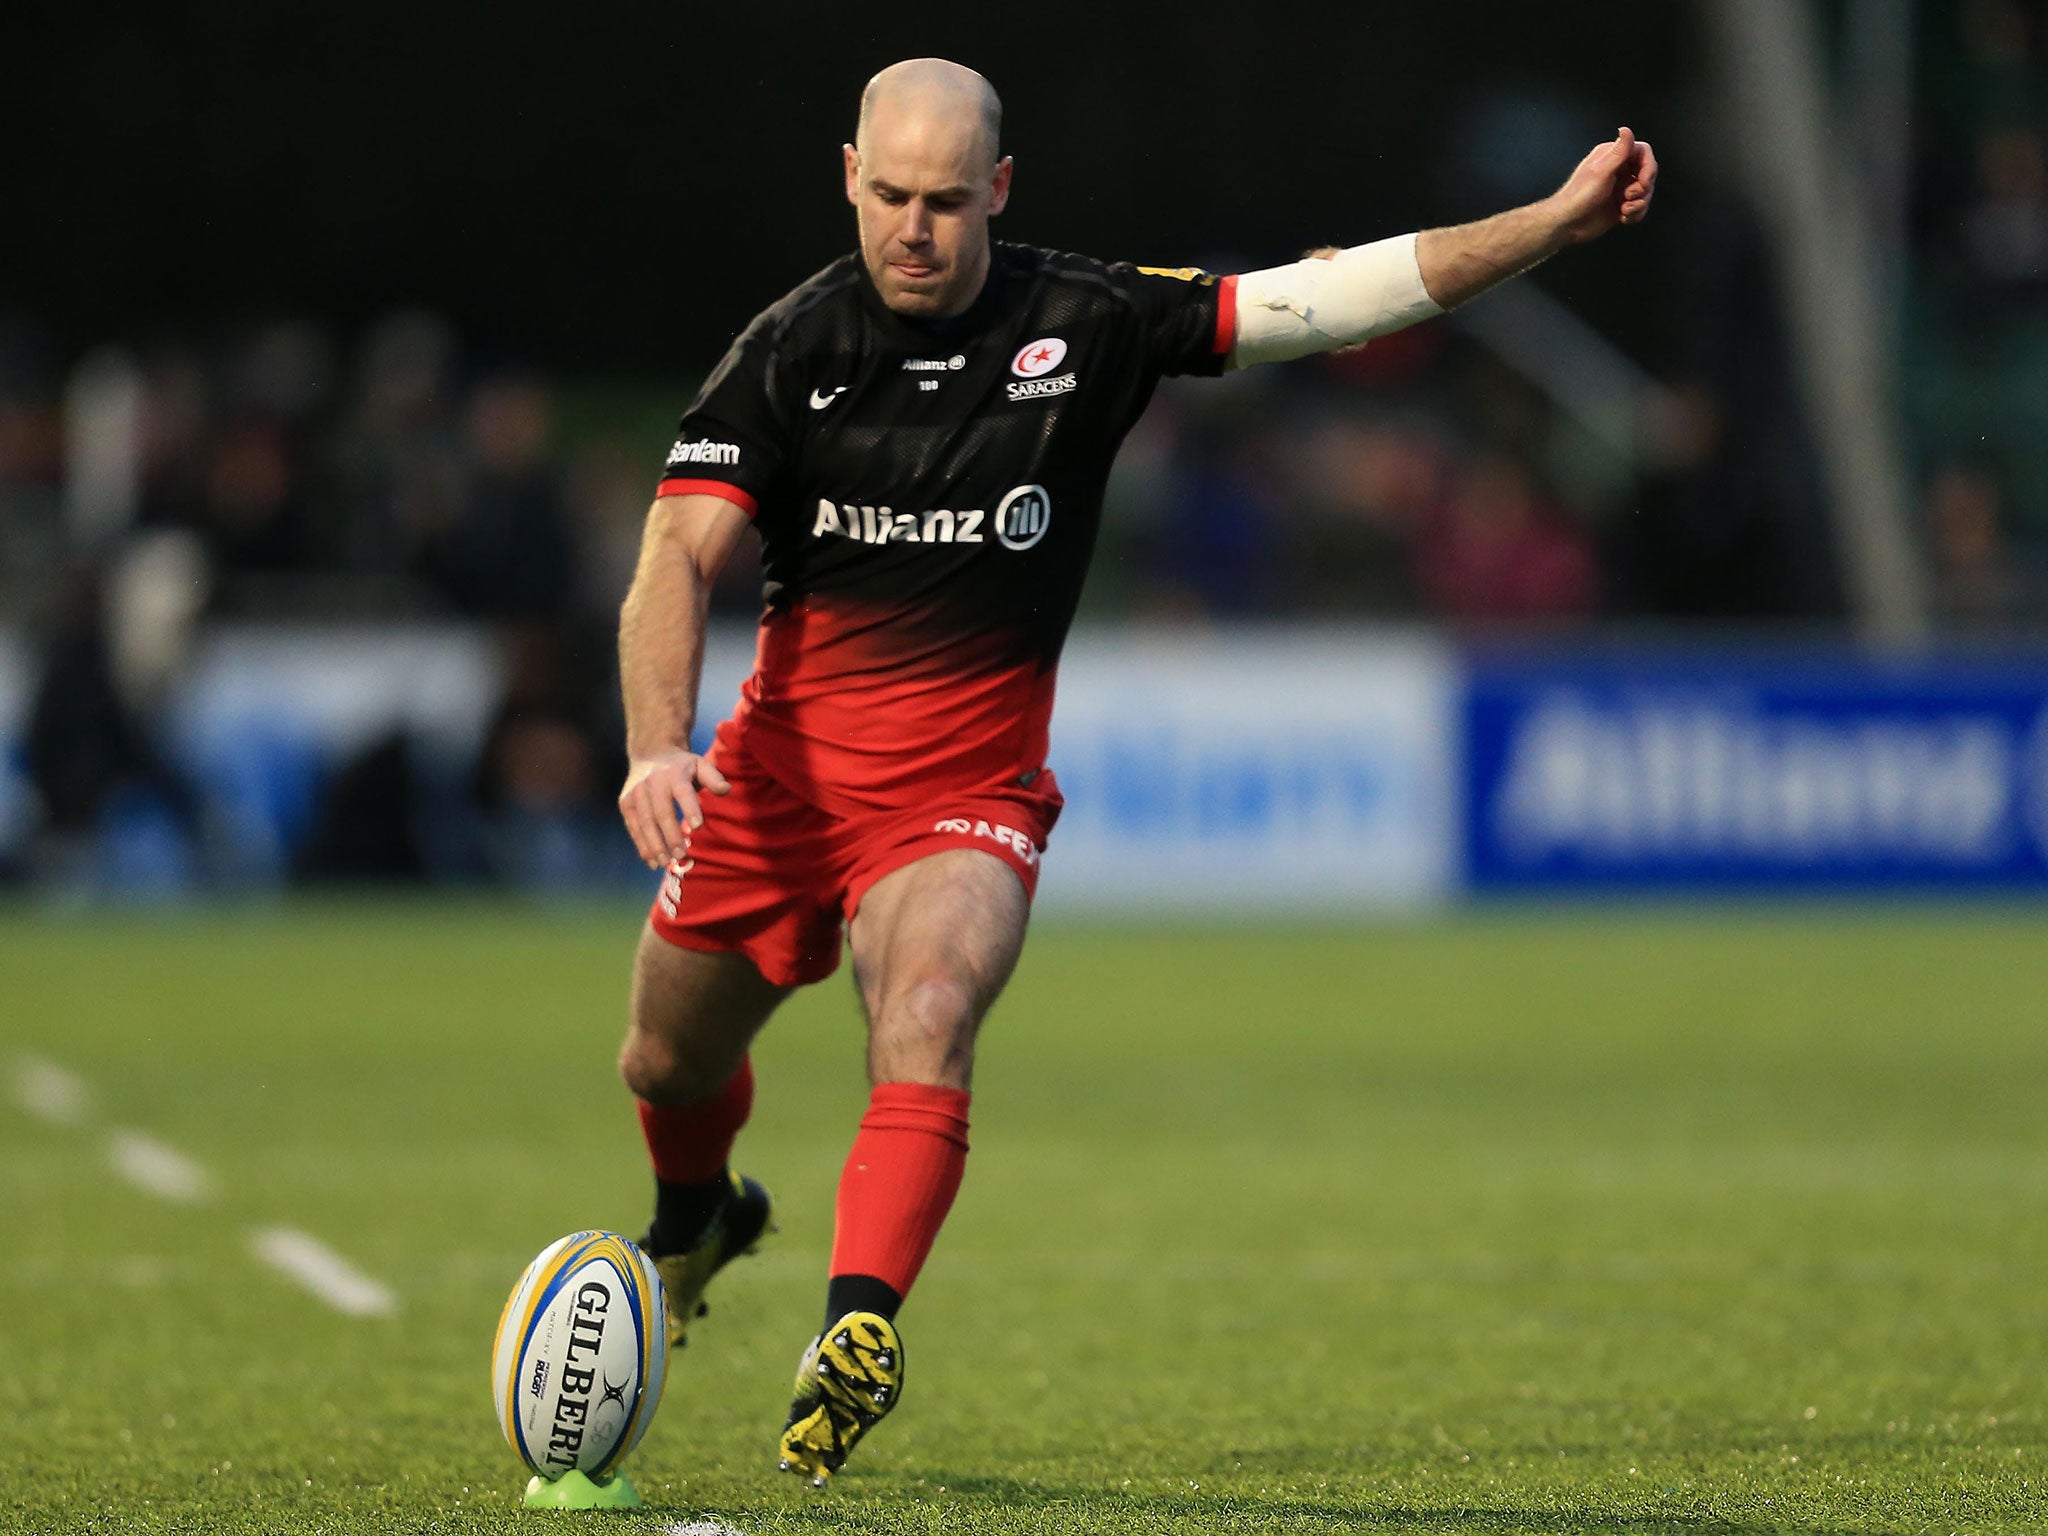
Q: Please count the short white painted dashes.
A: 3